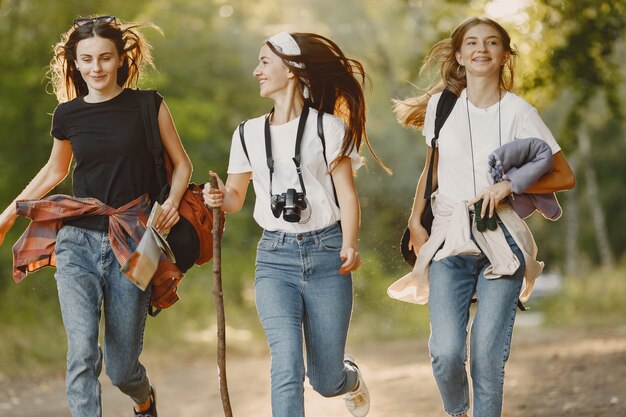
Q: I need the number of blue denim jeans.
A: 3